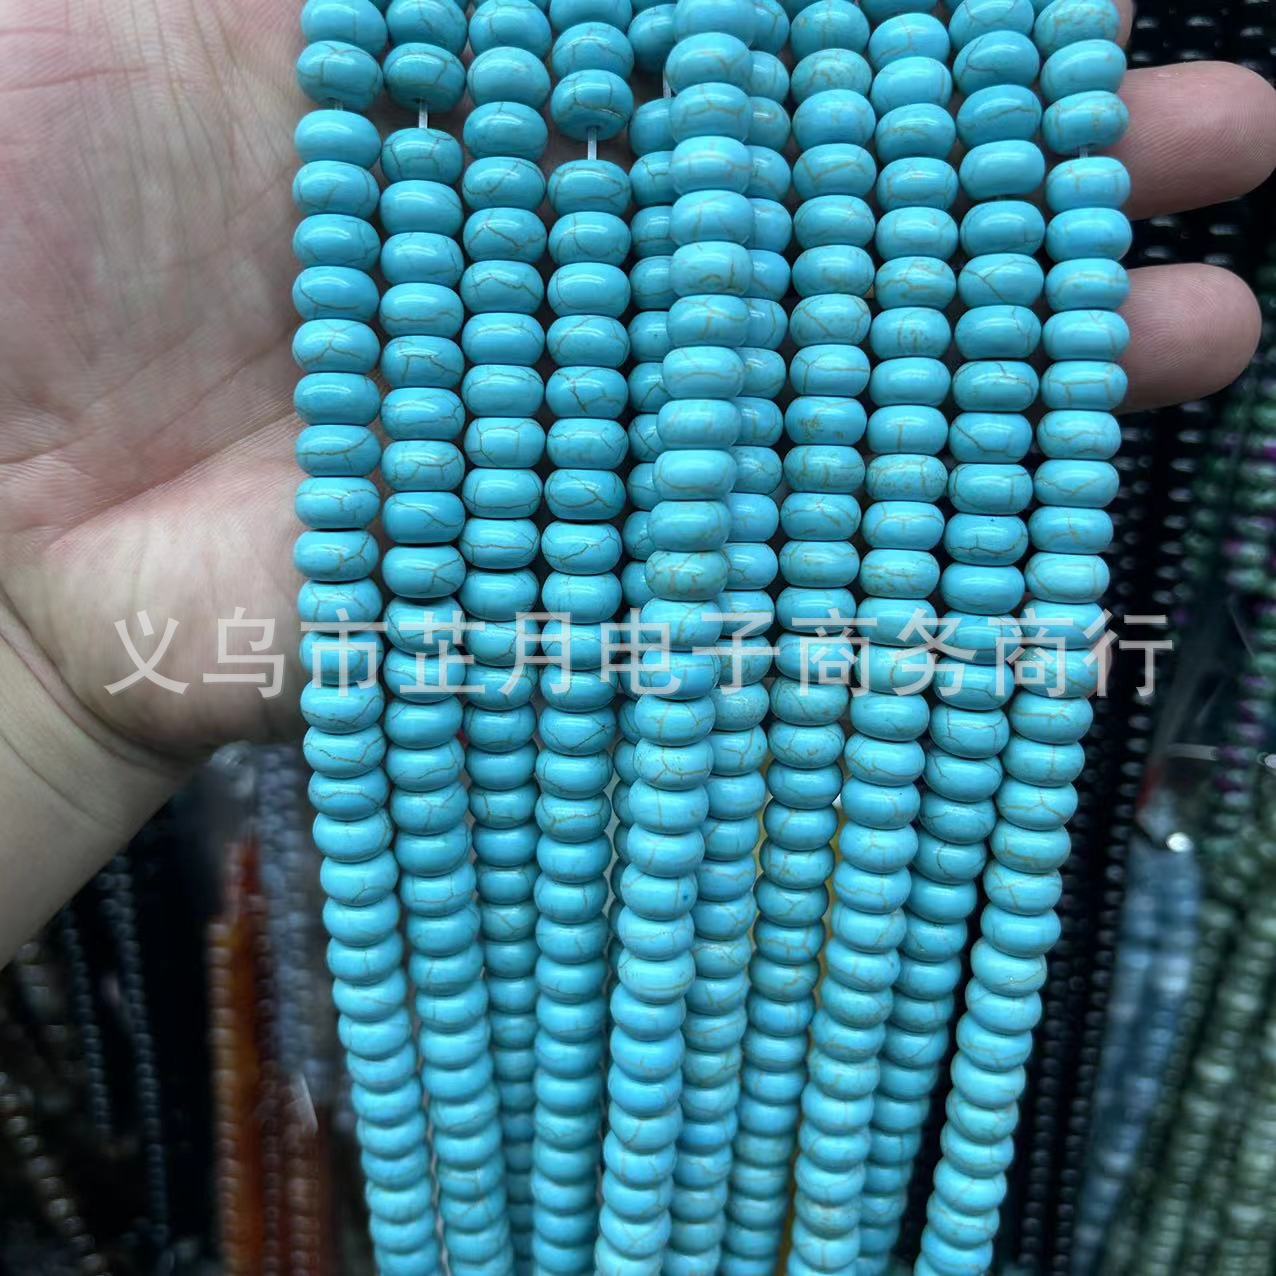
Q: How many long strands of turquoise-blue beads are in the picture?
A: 11